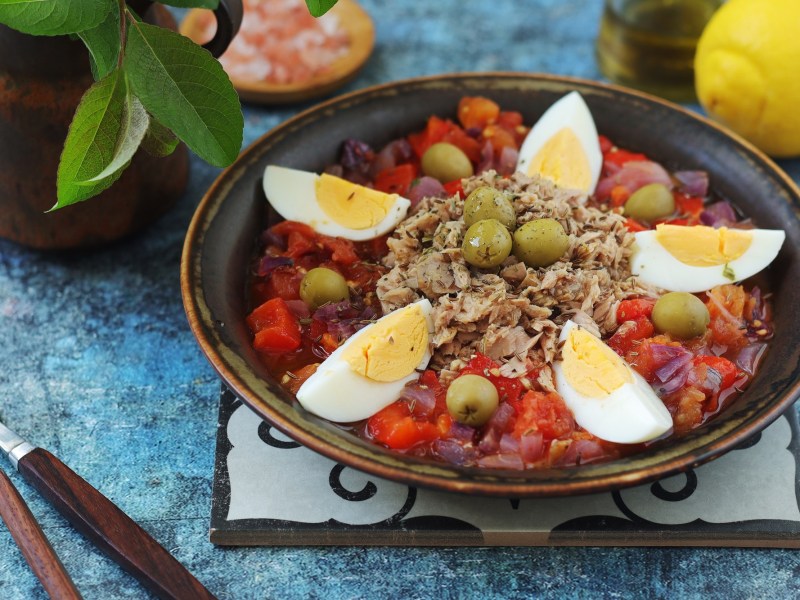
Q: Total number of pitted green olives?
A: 8